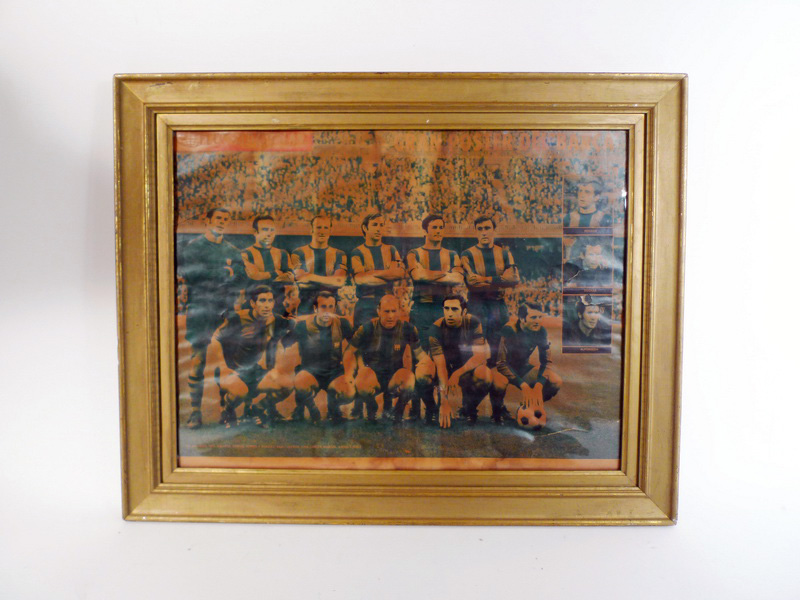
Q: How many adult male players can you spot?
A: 14